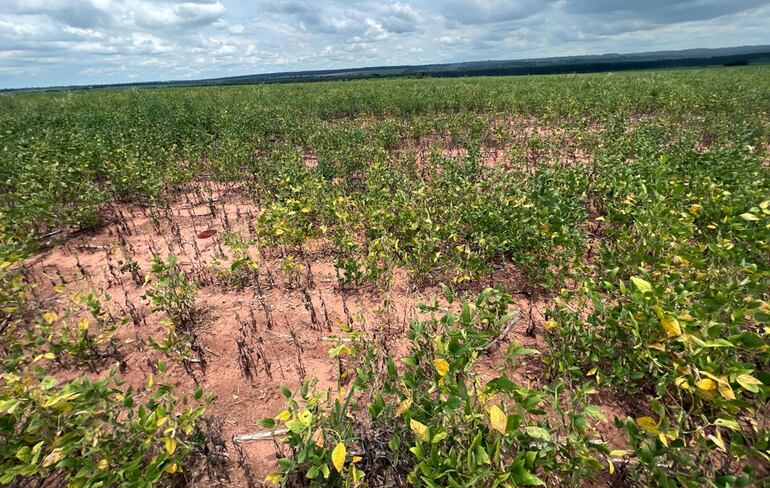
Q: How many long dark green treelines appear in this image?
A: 1